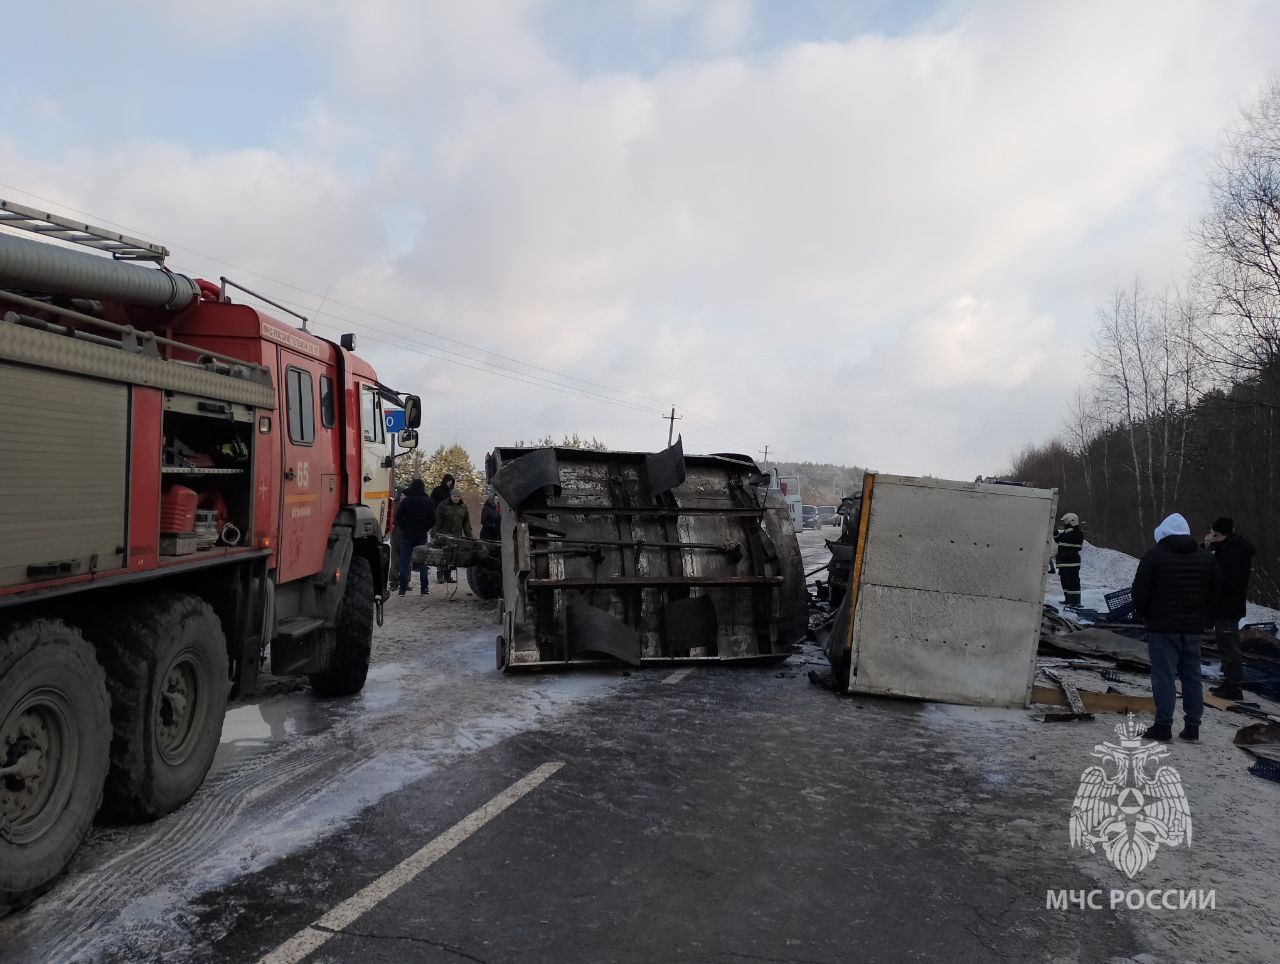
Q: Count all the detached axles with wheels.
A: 1